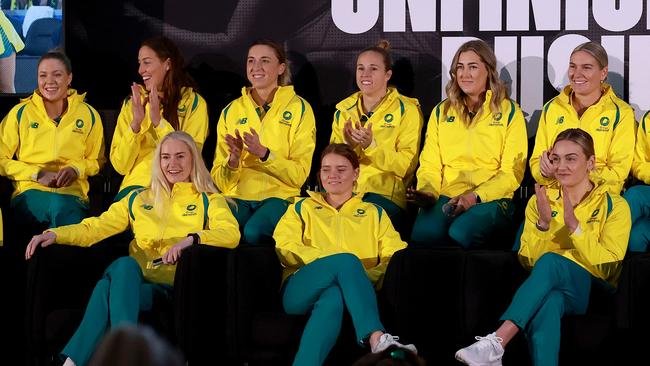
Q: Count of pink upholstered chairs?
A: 0